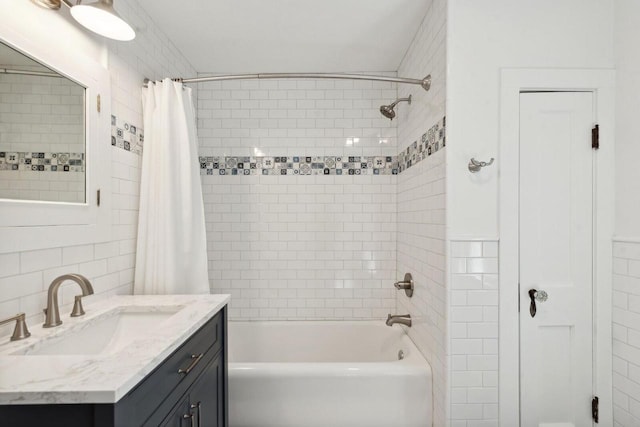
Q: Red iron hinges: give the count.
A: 0